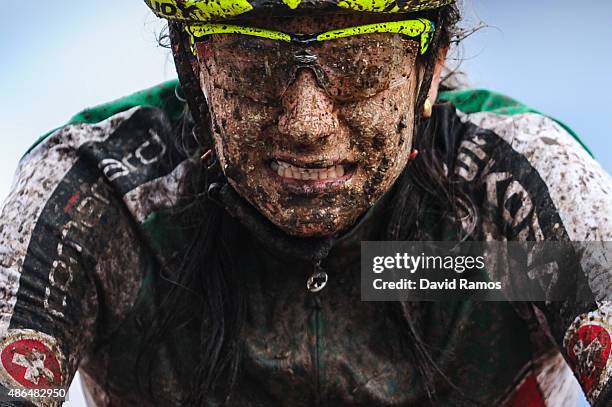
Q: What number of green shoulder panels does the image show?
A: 2